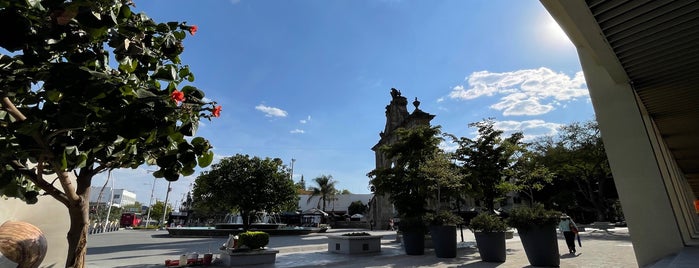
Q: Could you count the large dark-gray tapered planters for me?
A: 4